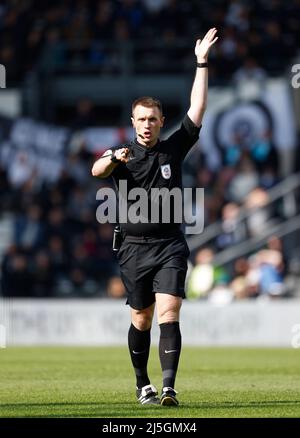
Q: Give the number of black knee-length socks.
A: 2